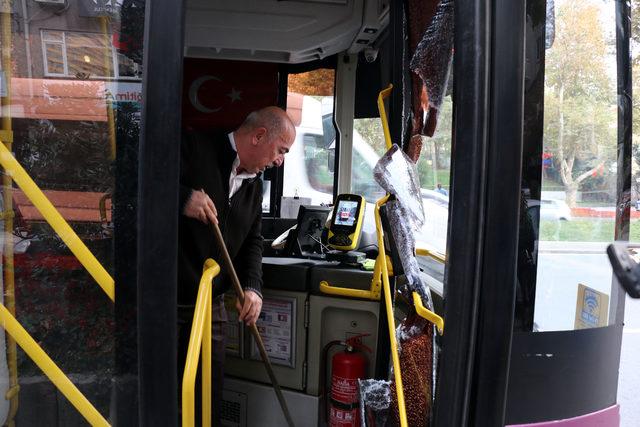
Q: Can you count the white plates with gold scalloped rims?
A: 0